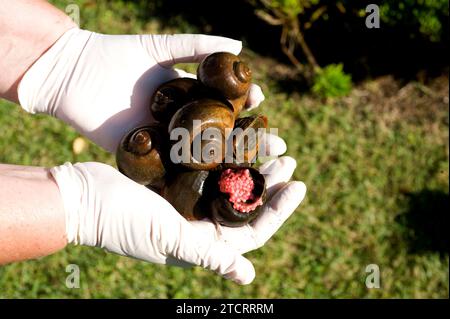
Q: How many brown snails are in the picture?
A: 7